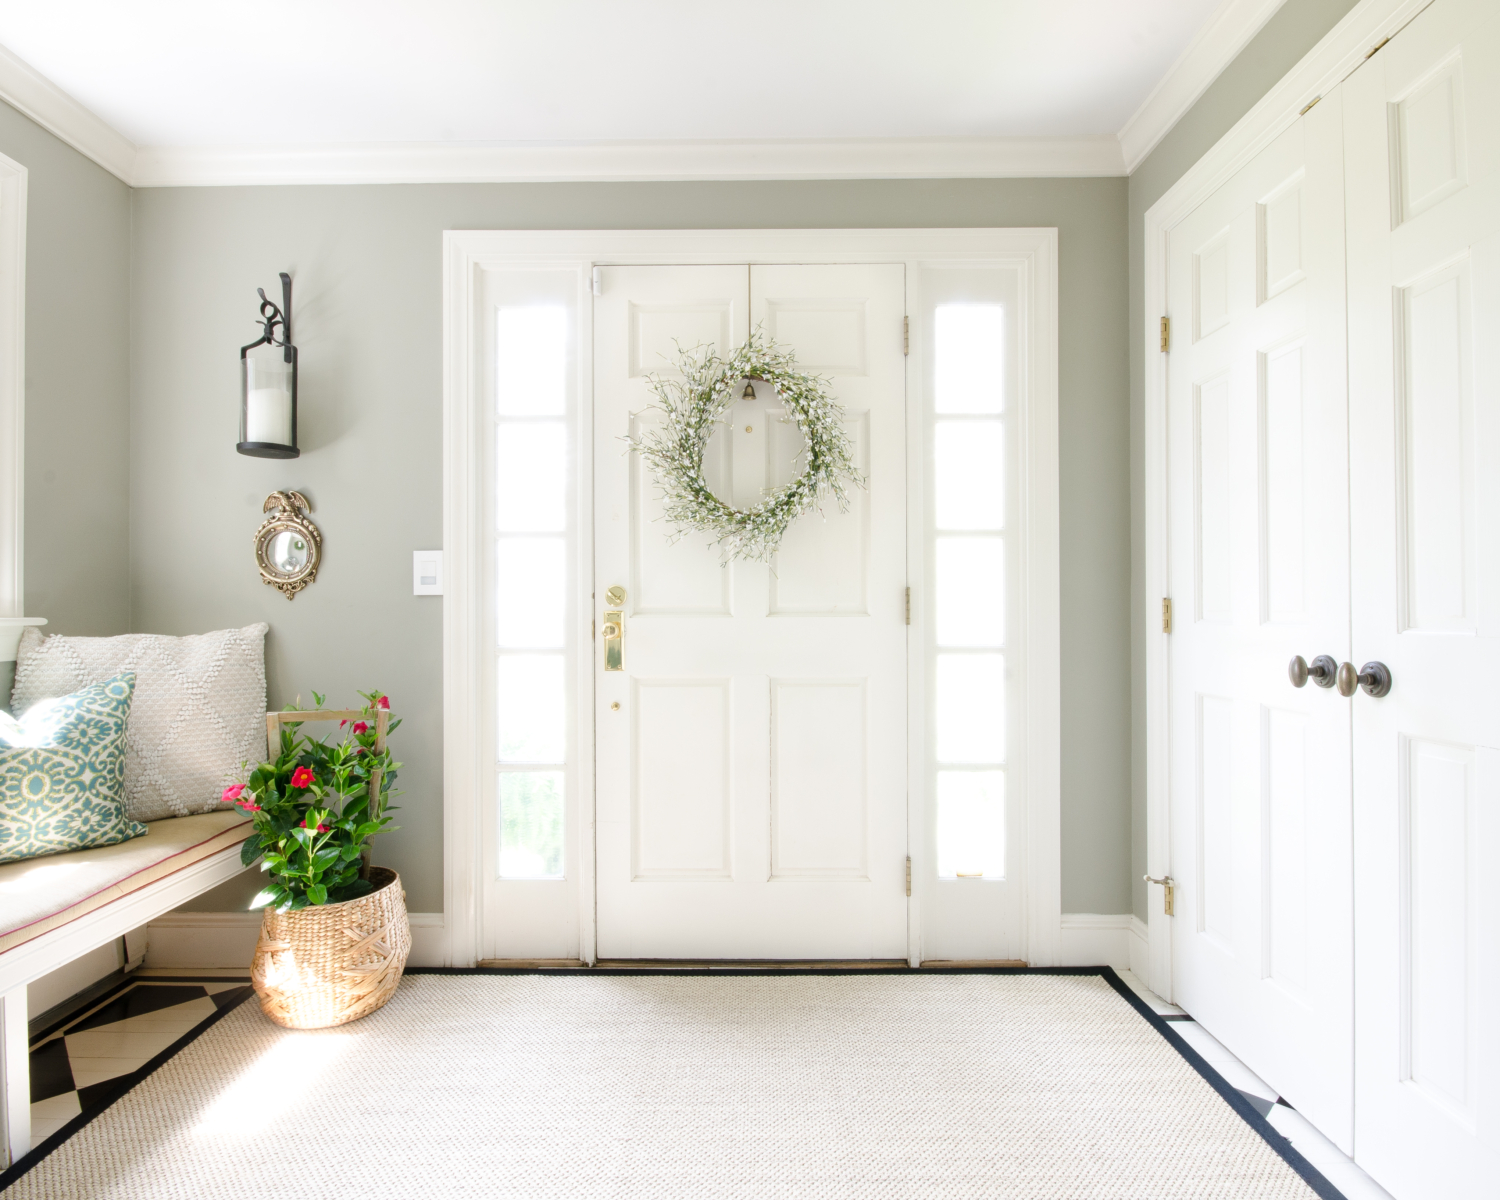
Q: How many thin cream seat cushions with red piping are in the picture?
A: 1